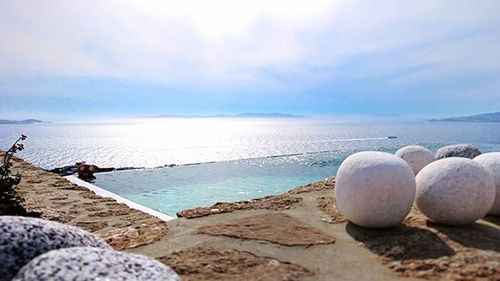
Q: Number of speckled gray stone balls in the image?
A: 3